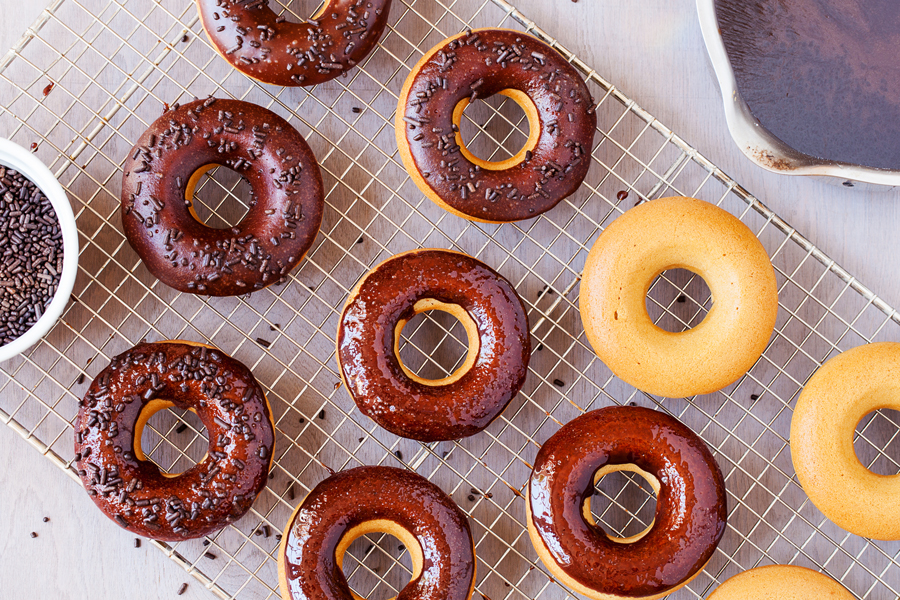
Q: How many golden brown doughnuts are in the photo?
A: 3